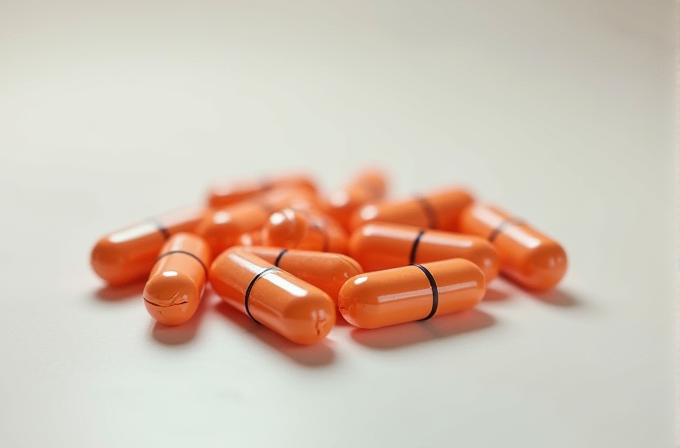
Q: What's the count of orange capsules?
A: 13